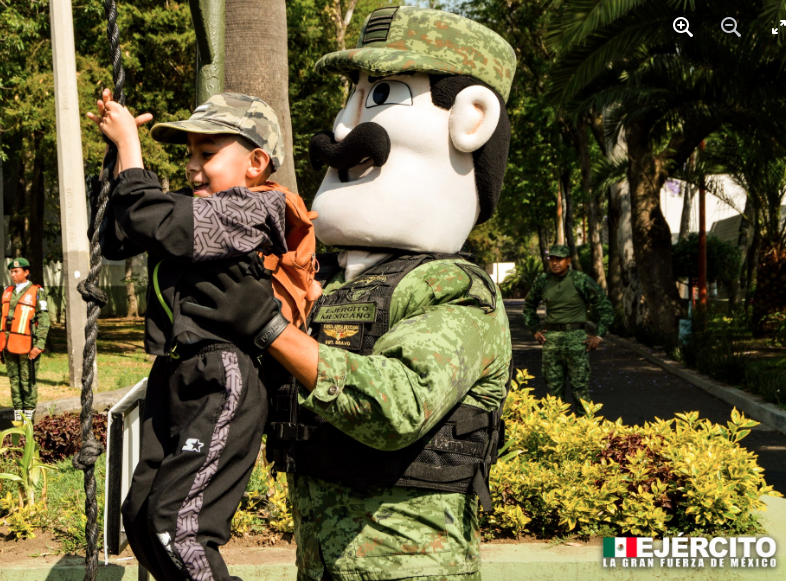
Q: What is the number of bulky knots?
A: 2